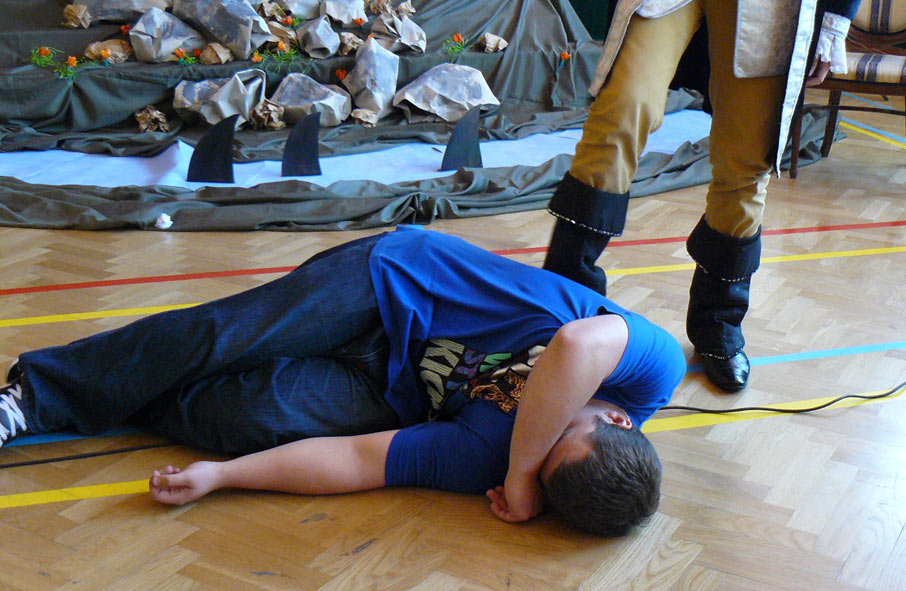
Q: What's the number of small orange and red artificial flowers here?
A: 14